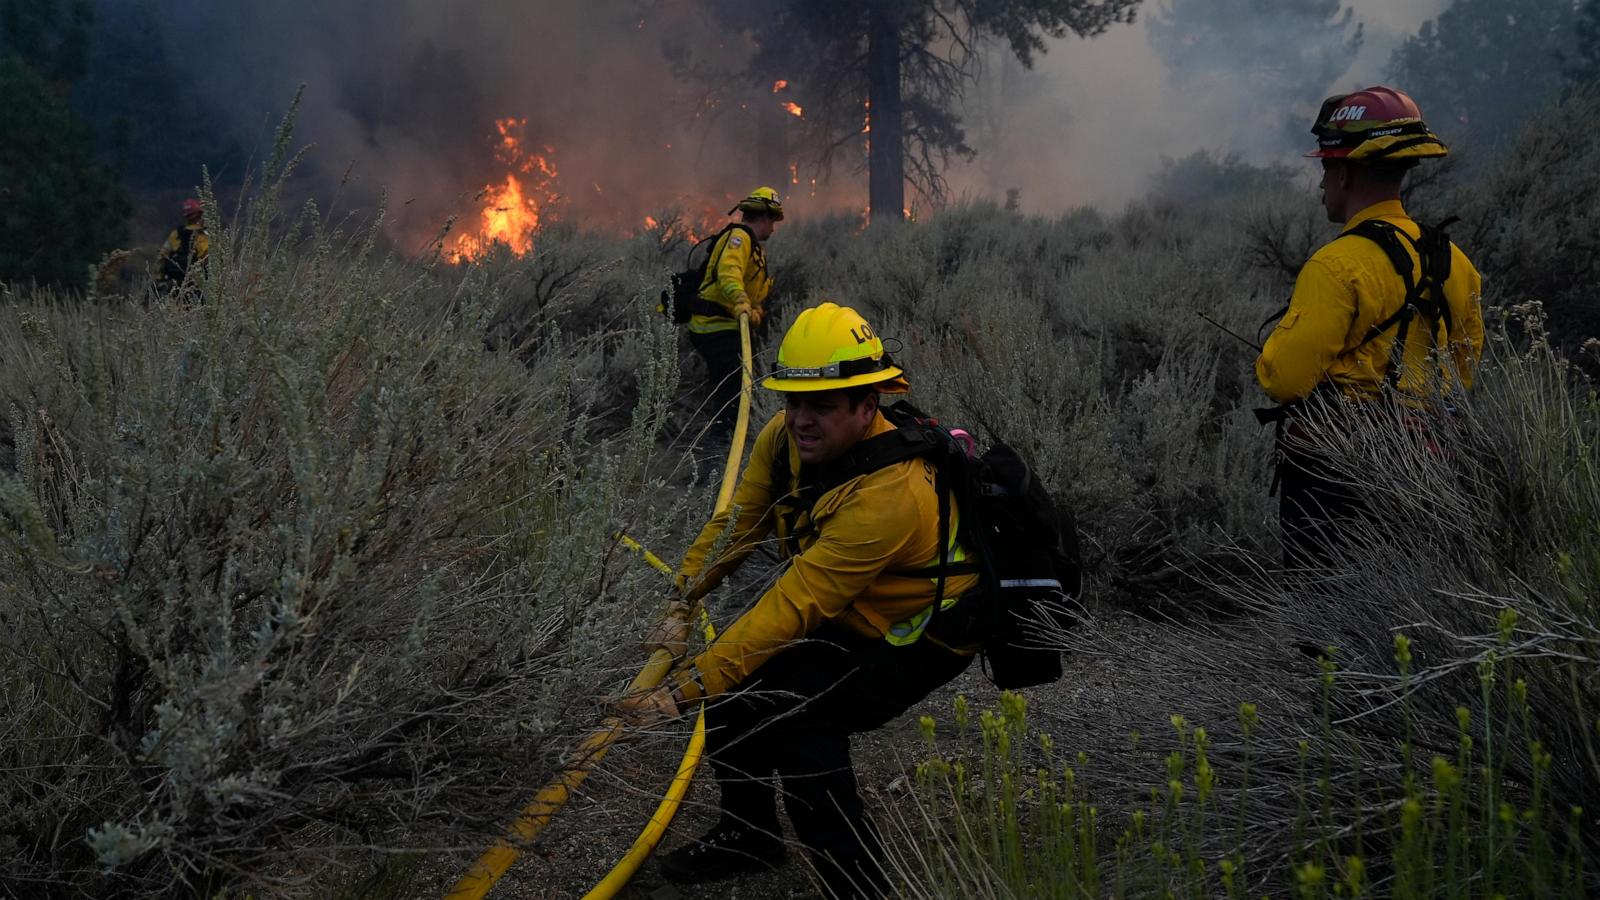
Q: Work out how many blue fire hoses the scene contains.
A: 0